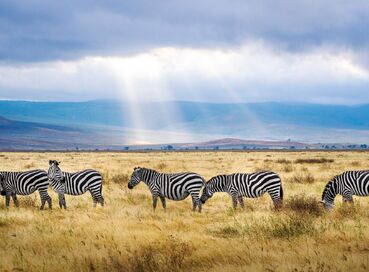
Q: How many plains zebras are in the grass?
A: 5